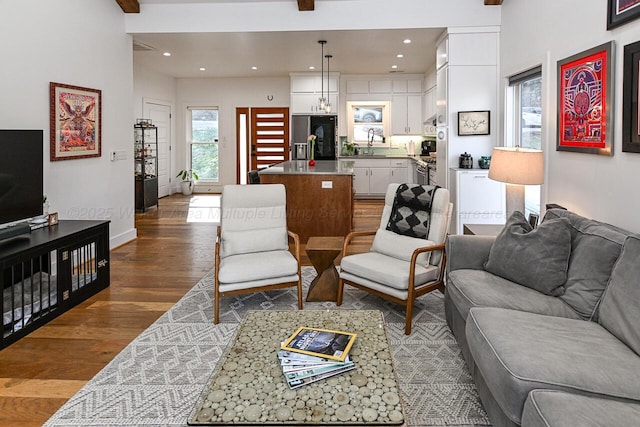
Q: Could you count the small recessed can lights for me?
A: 7